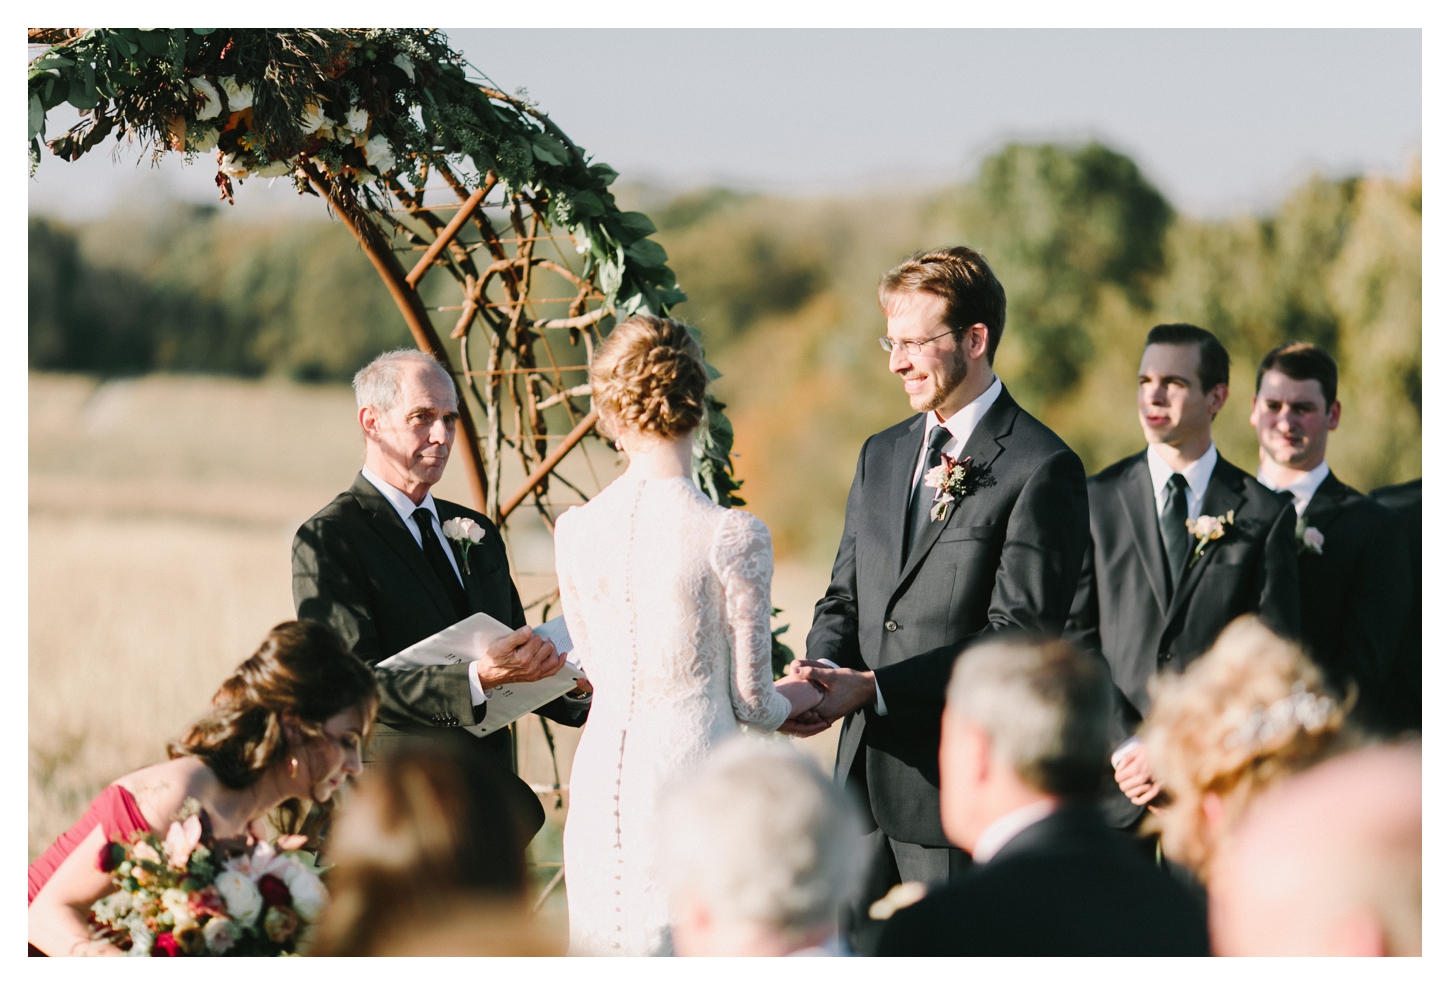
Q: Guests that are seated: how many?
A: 5